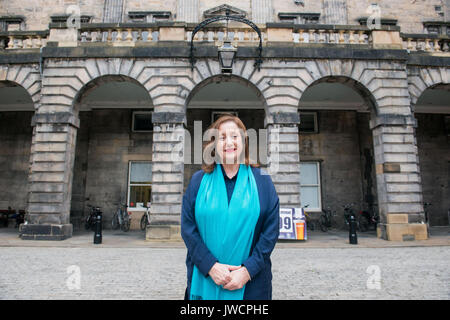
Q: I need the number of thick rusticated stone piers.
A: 4